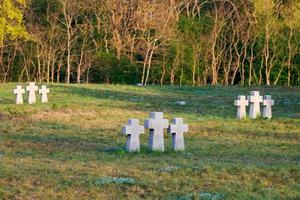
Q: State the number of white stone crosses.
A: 9